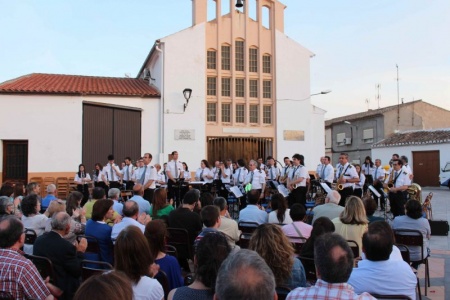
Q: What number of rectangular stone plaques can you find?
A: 2